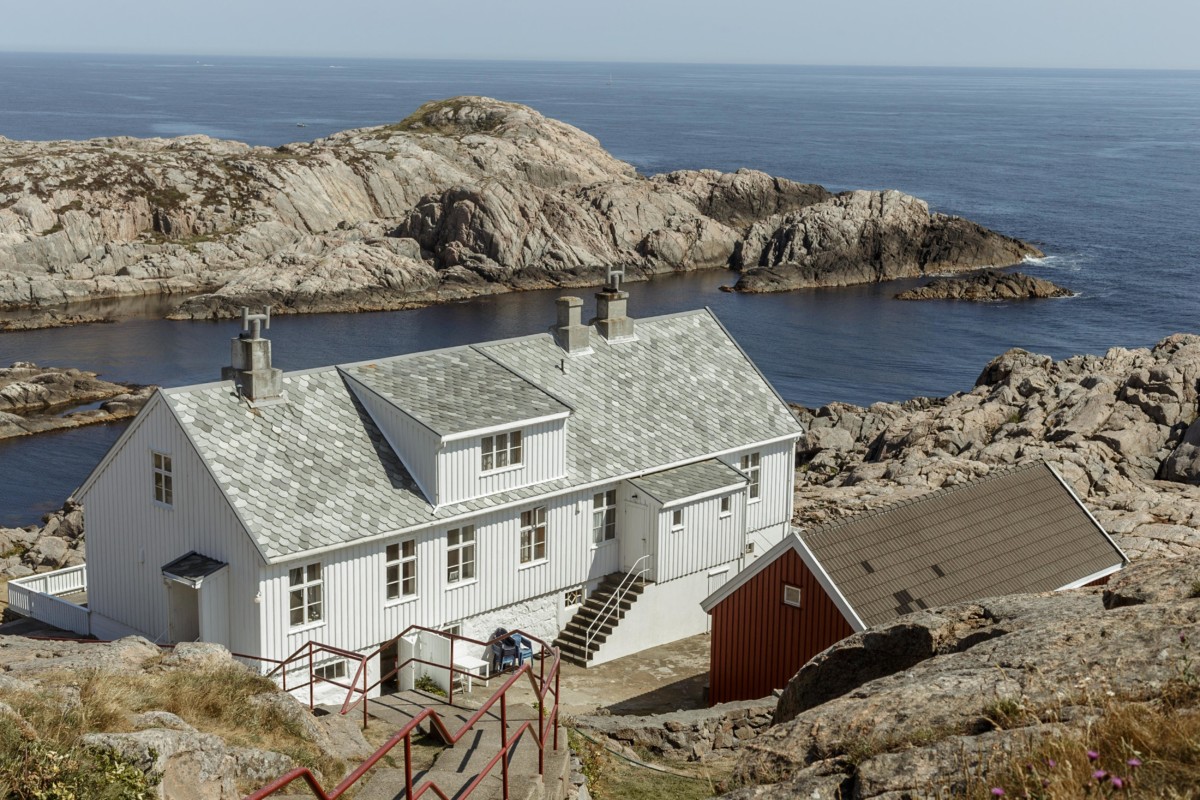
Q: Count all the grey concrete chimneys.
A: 3